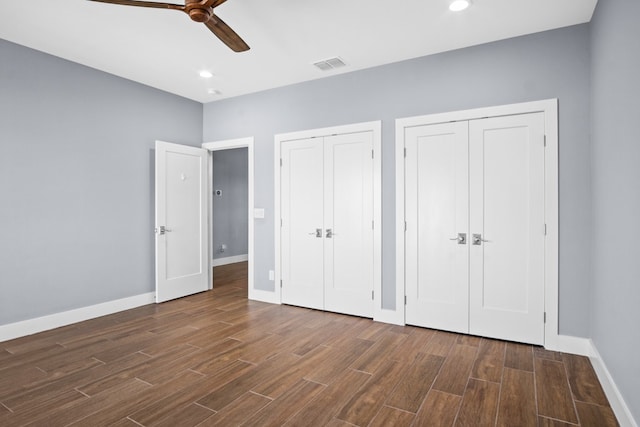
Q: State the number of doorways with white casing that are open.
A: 1